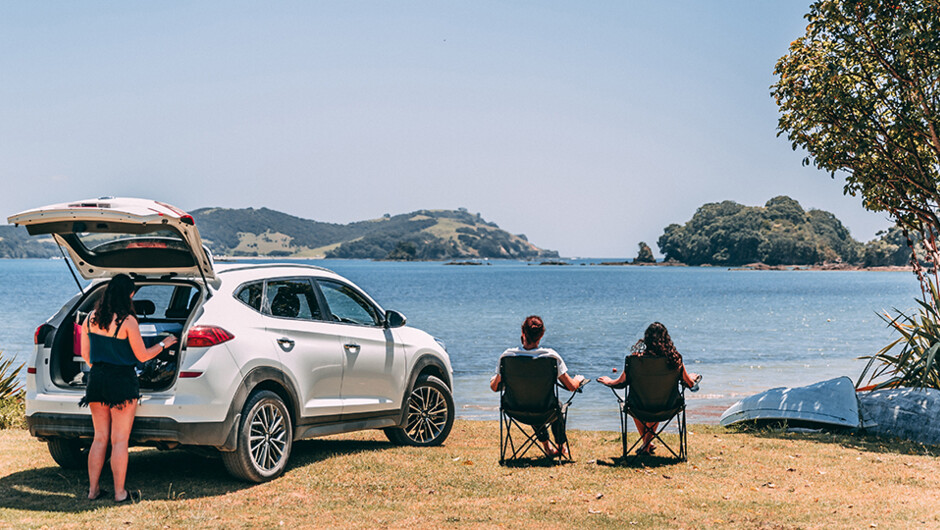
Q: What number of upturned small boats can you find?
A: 2